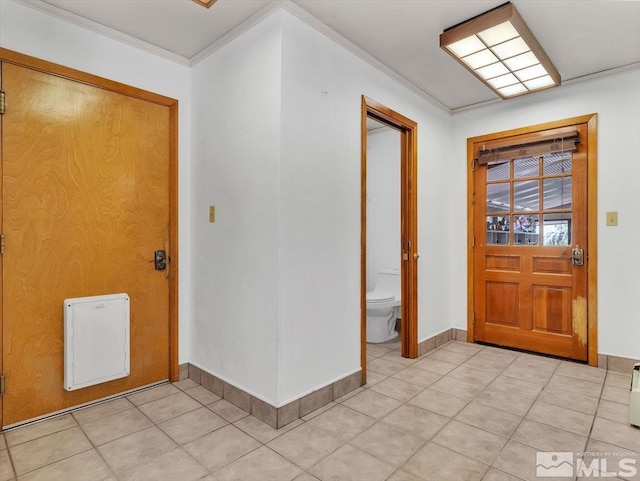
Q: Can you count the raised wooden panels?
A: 4